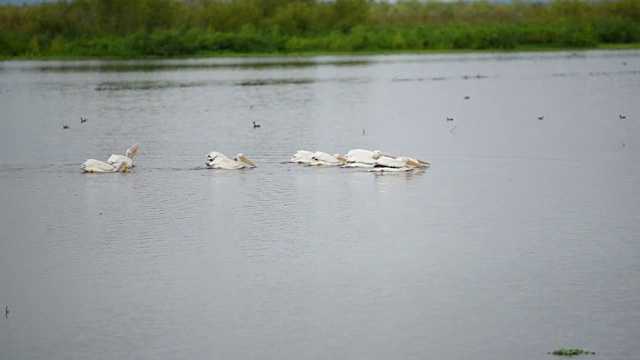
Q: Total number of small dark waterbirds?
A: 7